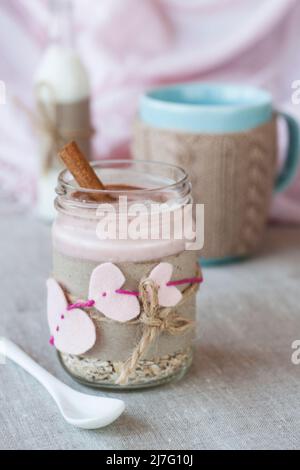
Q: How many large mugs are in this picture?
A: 1